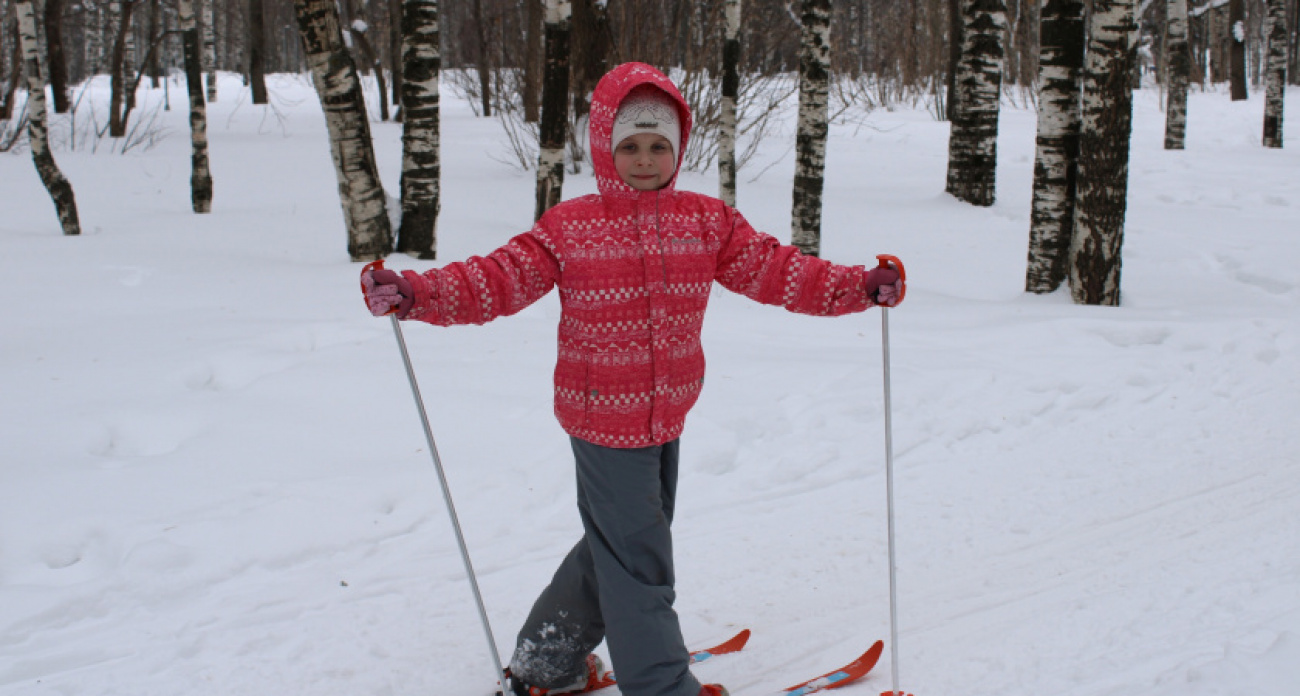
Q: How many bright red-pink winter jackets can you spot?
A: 1